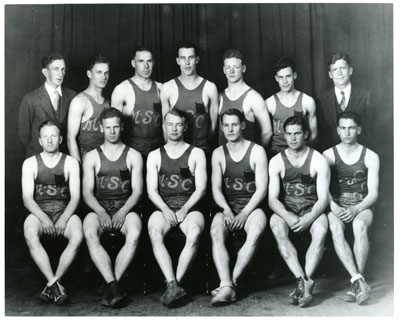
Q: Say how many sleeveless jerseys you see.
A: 11